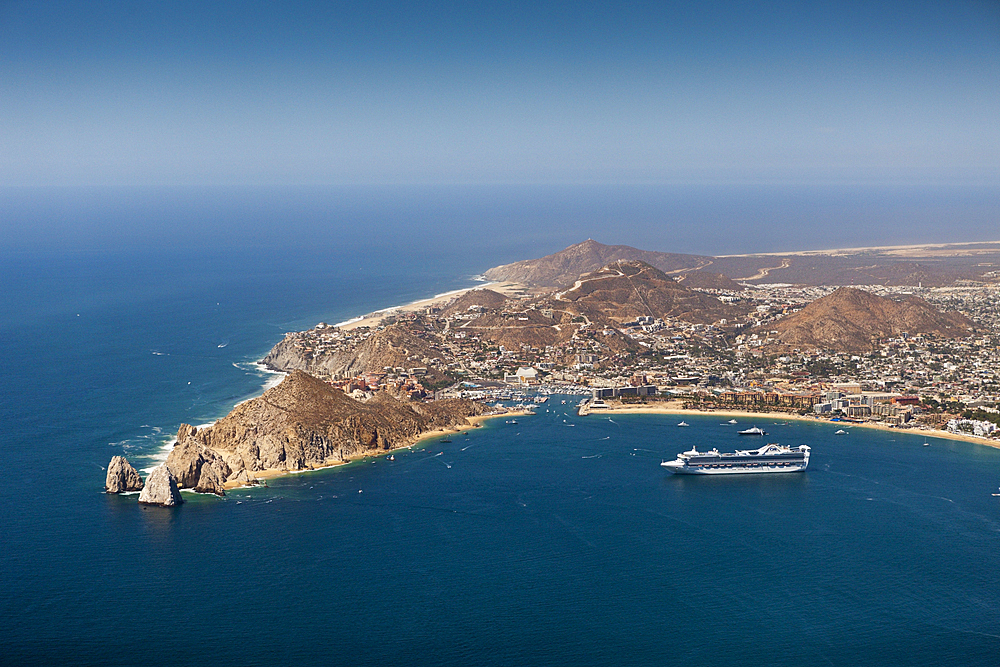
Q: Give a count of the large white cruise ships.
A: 1